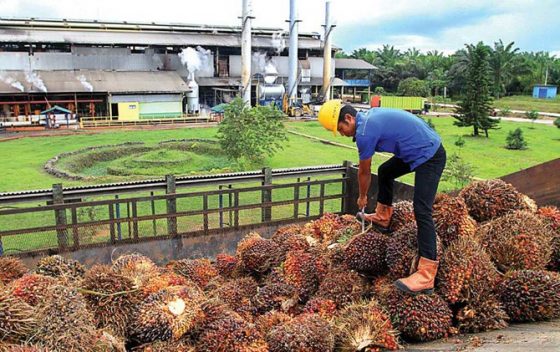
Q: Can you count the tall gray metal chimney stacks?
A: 3